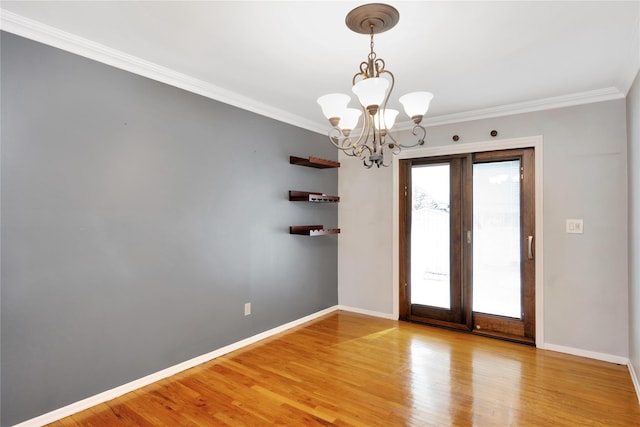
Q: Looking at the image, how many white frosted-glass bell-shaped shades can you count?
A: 5